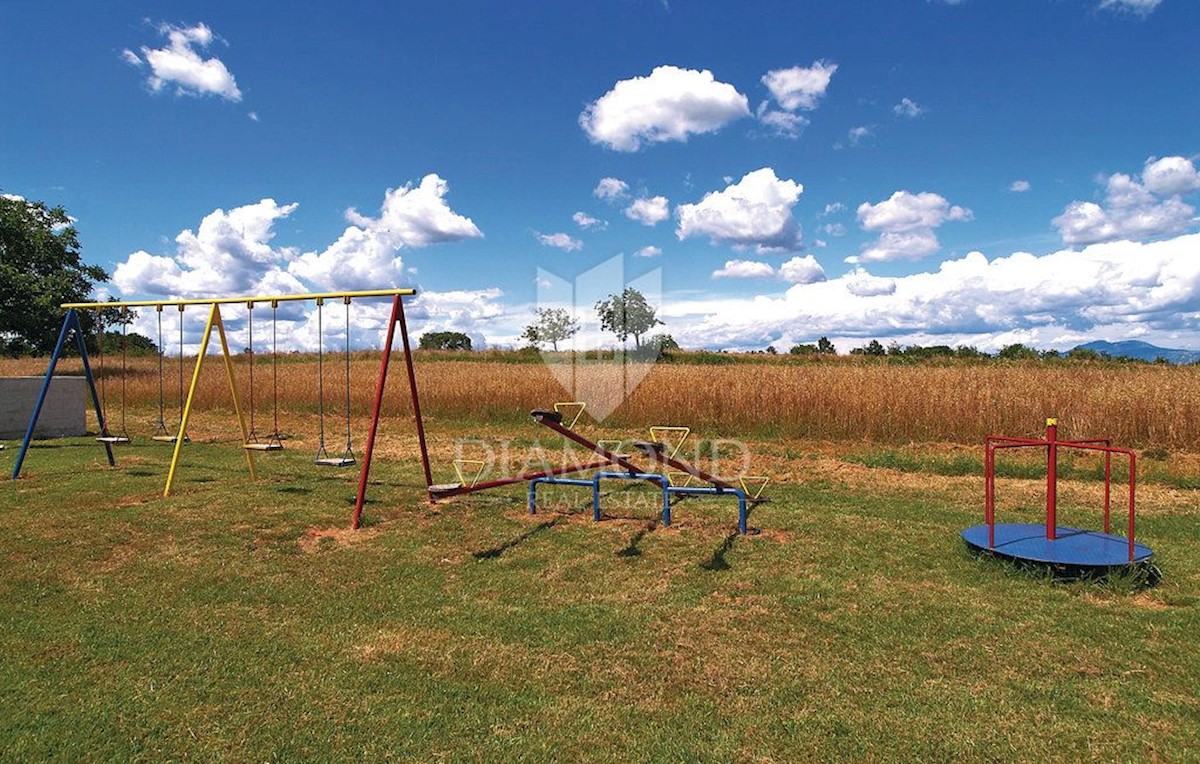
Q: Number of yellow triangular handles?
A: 6